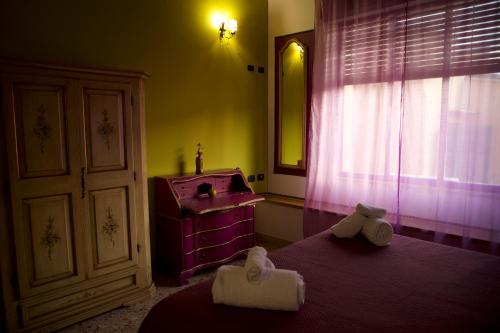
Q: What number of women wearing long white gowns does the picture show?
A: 0